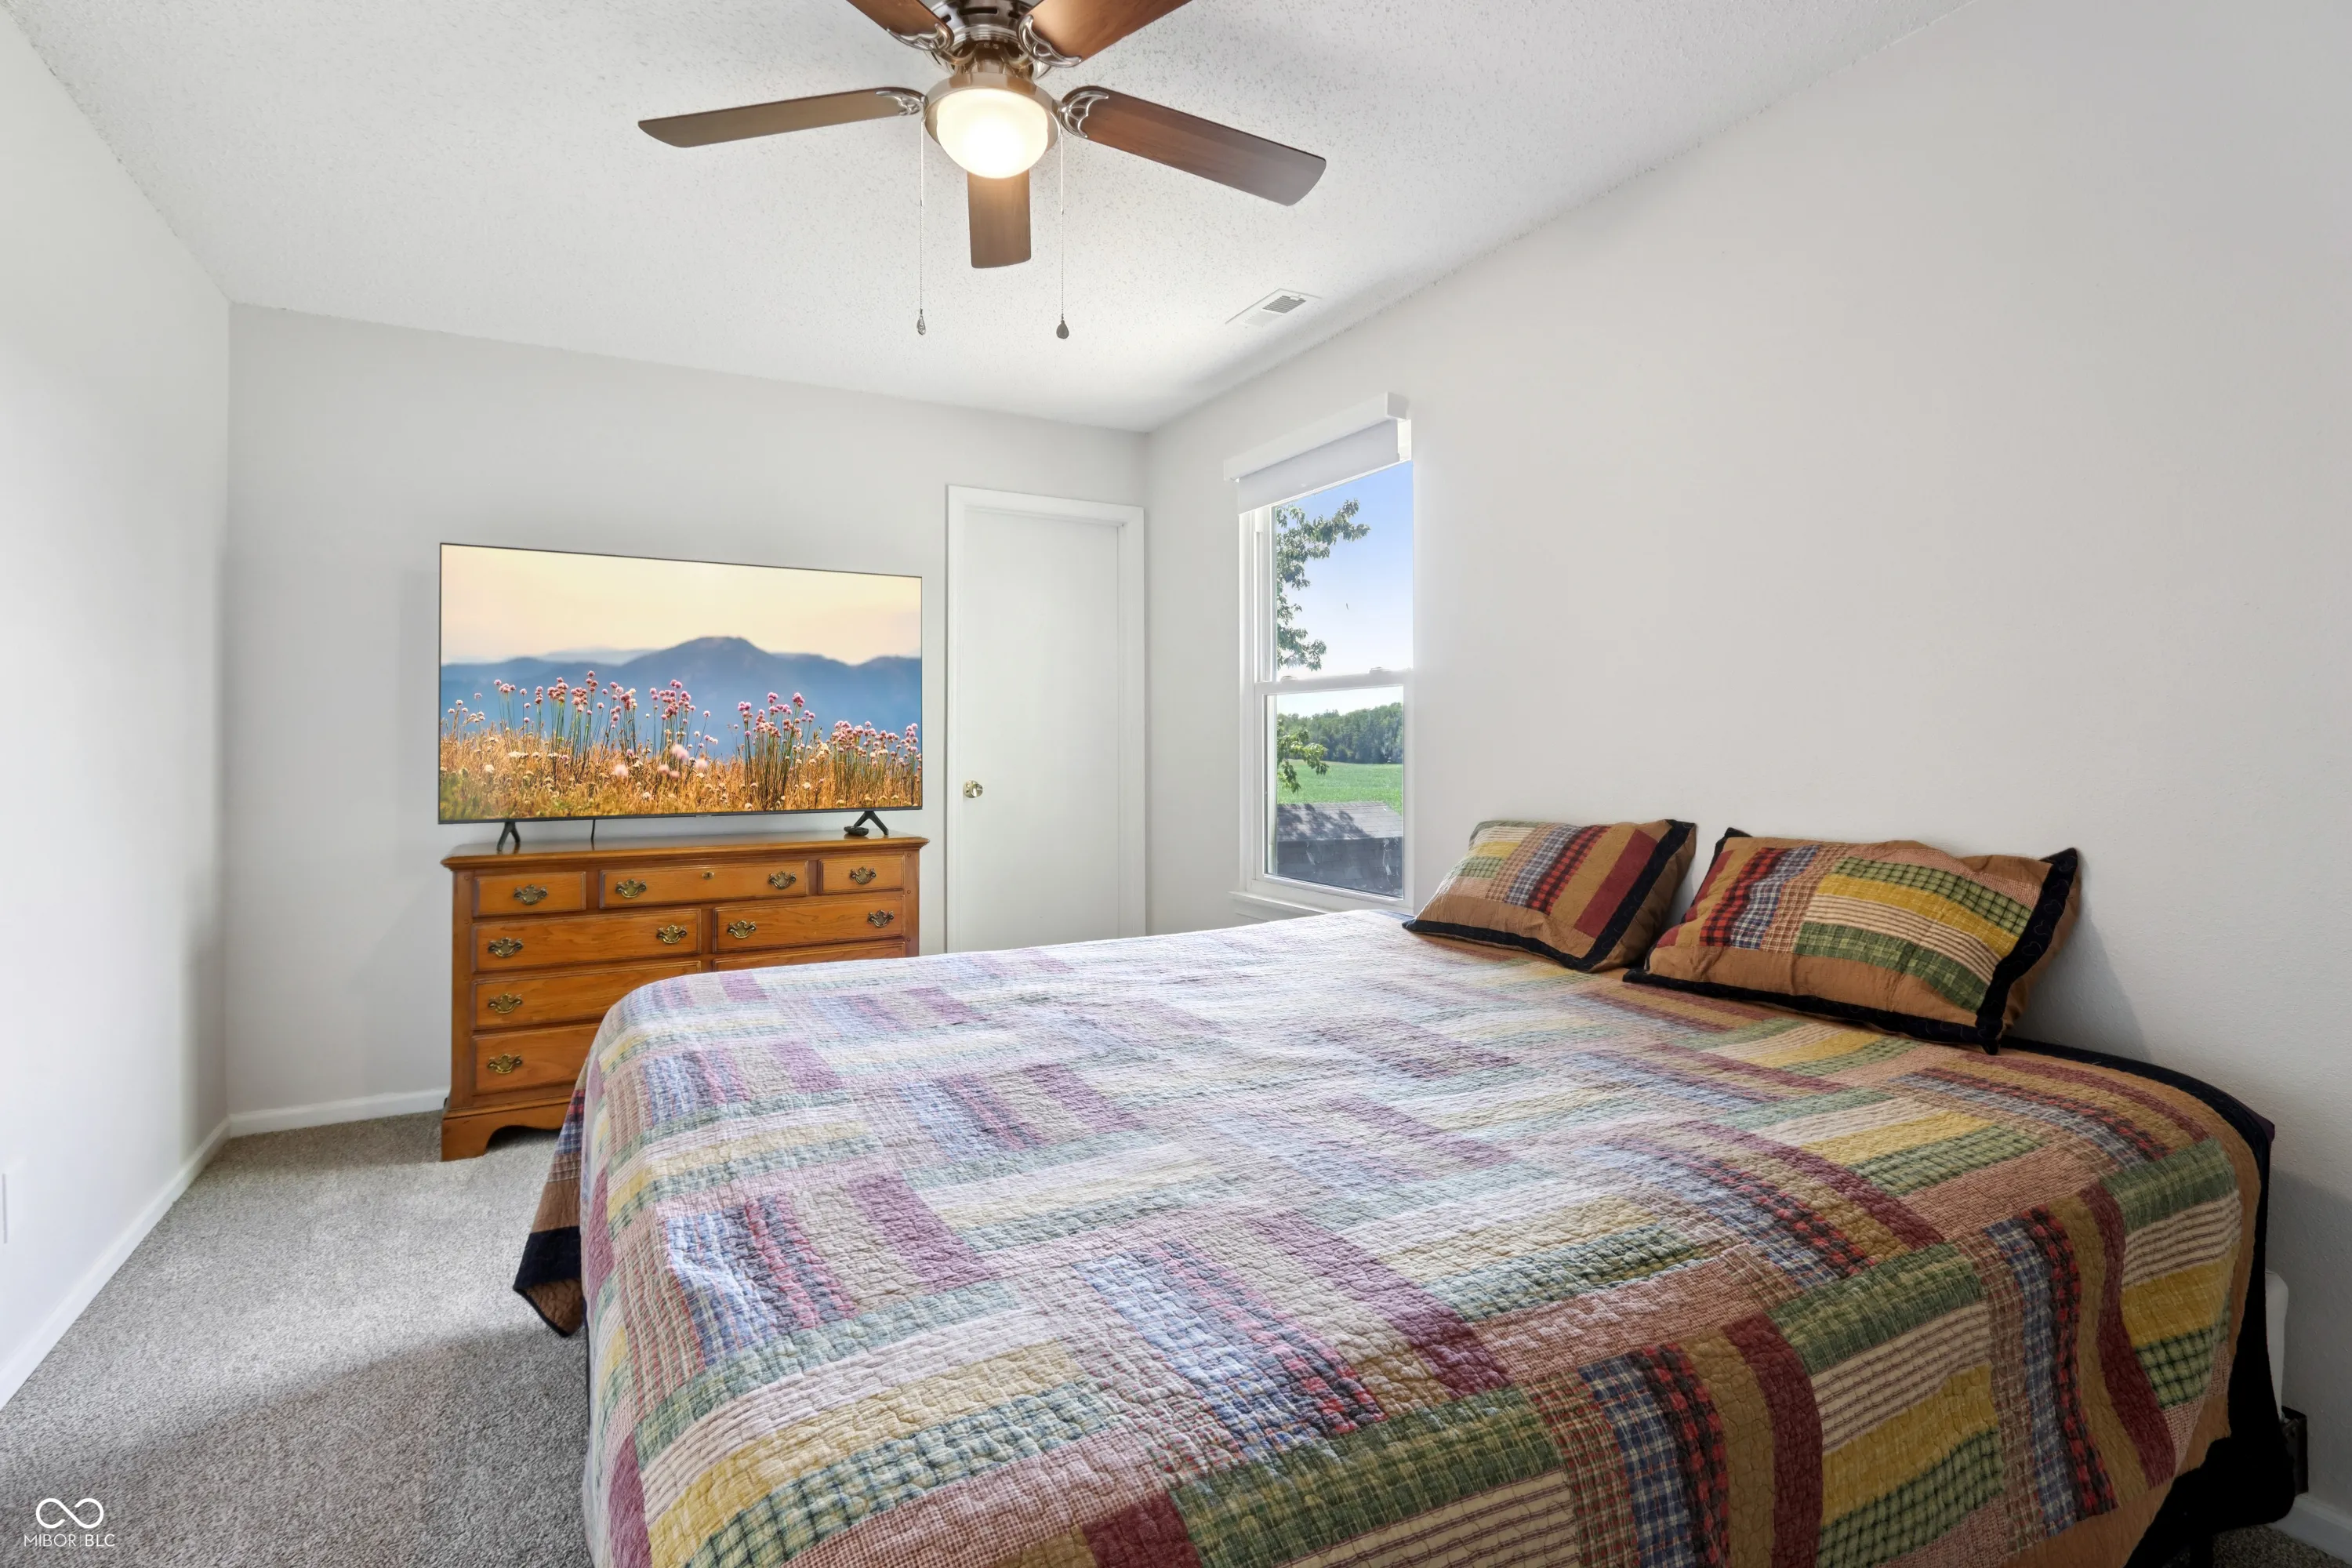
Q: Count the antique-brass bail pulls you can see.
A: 10